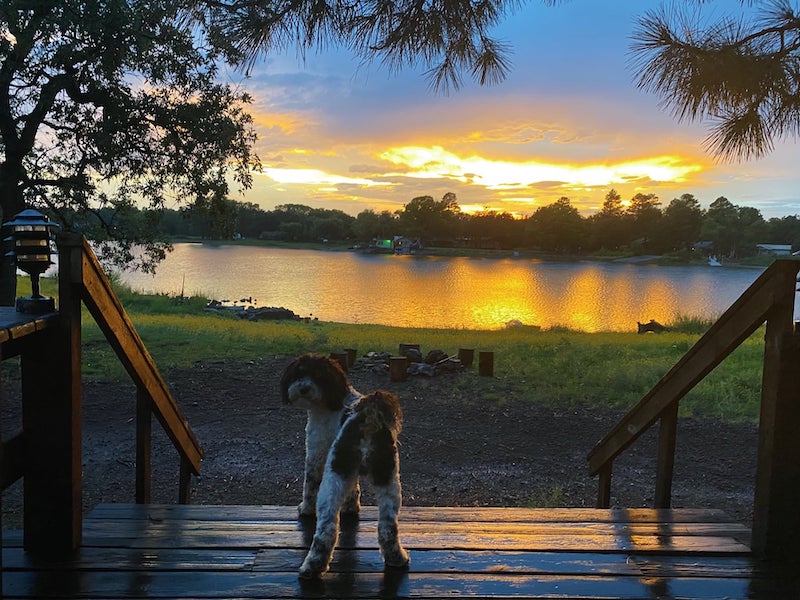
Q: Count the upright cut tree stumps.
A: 6